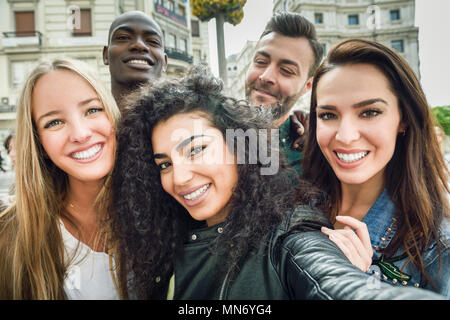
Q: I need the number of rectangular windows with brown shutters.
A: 2